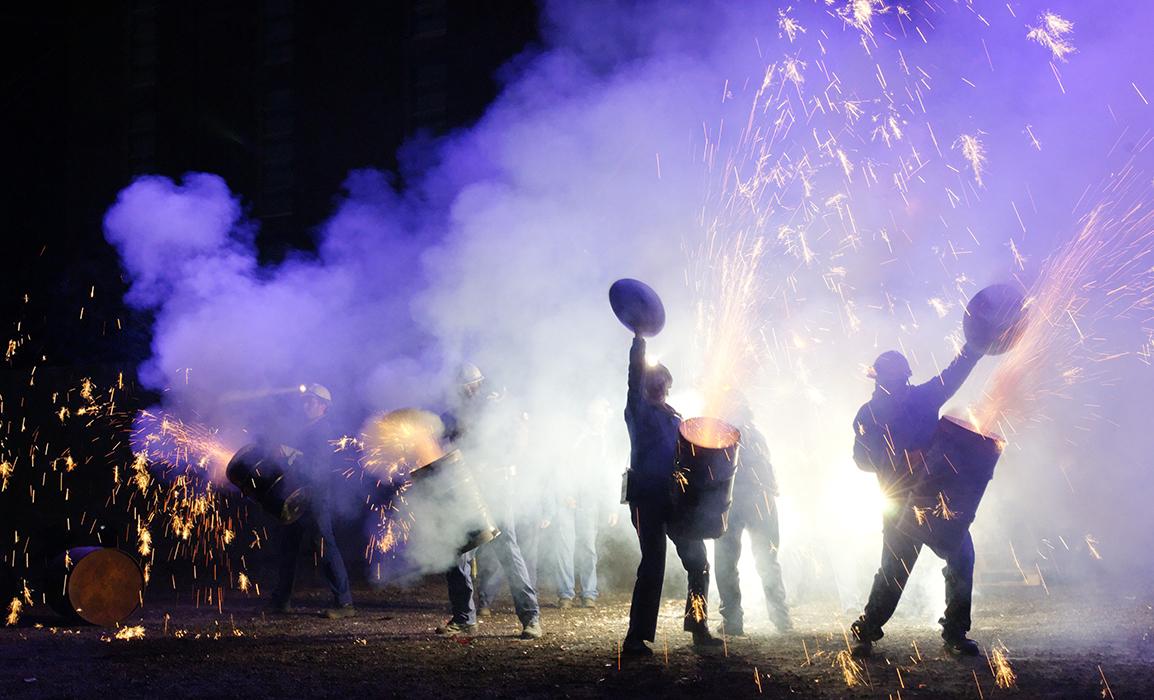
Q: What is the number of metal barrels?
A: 5